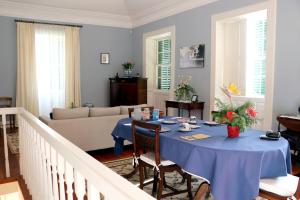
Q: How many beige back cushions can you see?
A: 3